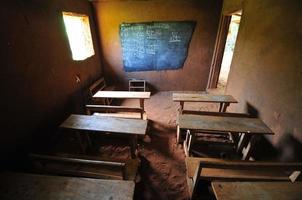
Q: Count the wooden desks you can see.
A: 6